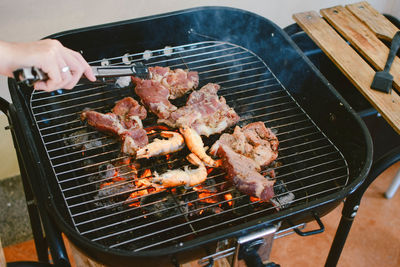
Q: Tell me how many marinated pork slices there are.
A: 4